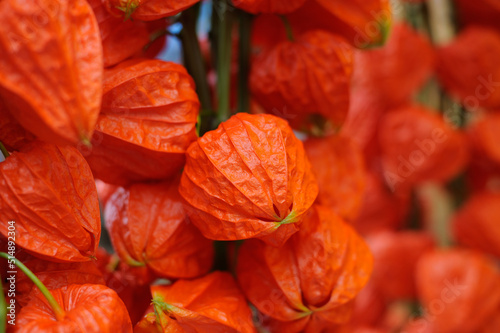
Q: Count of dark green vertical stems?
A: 3